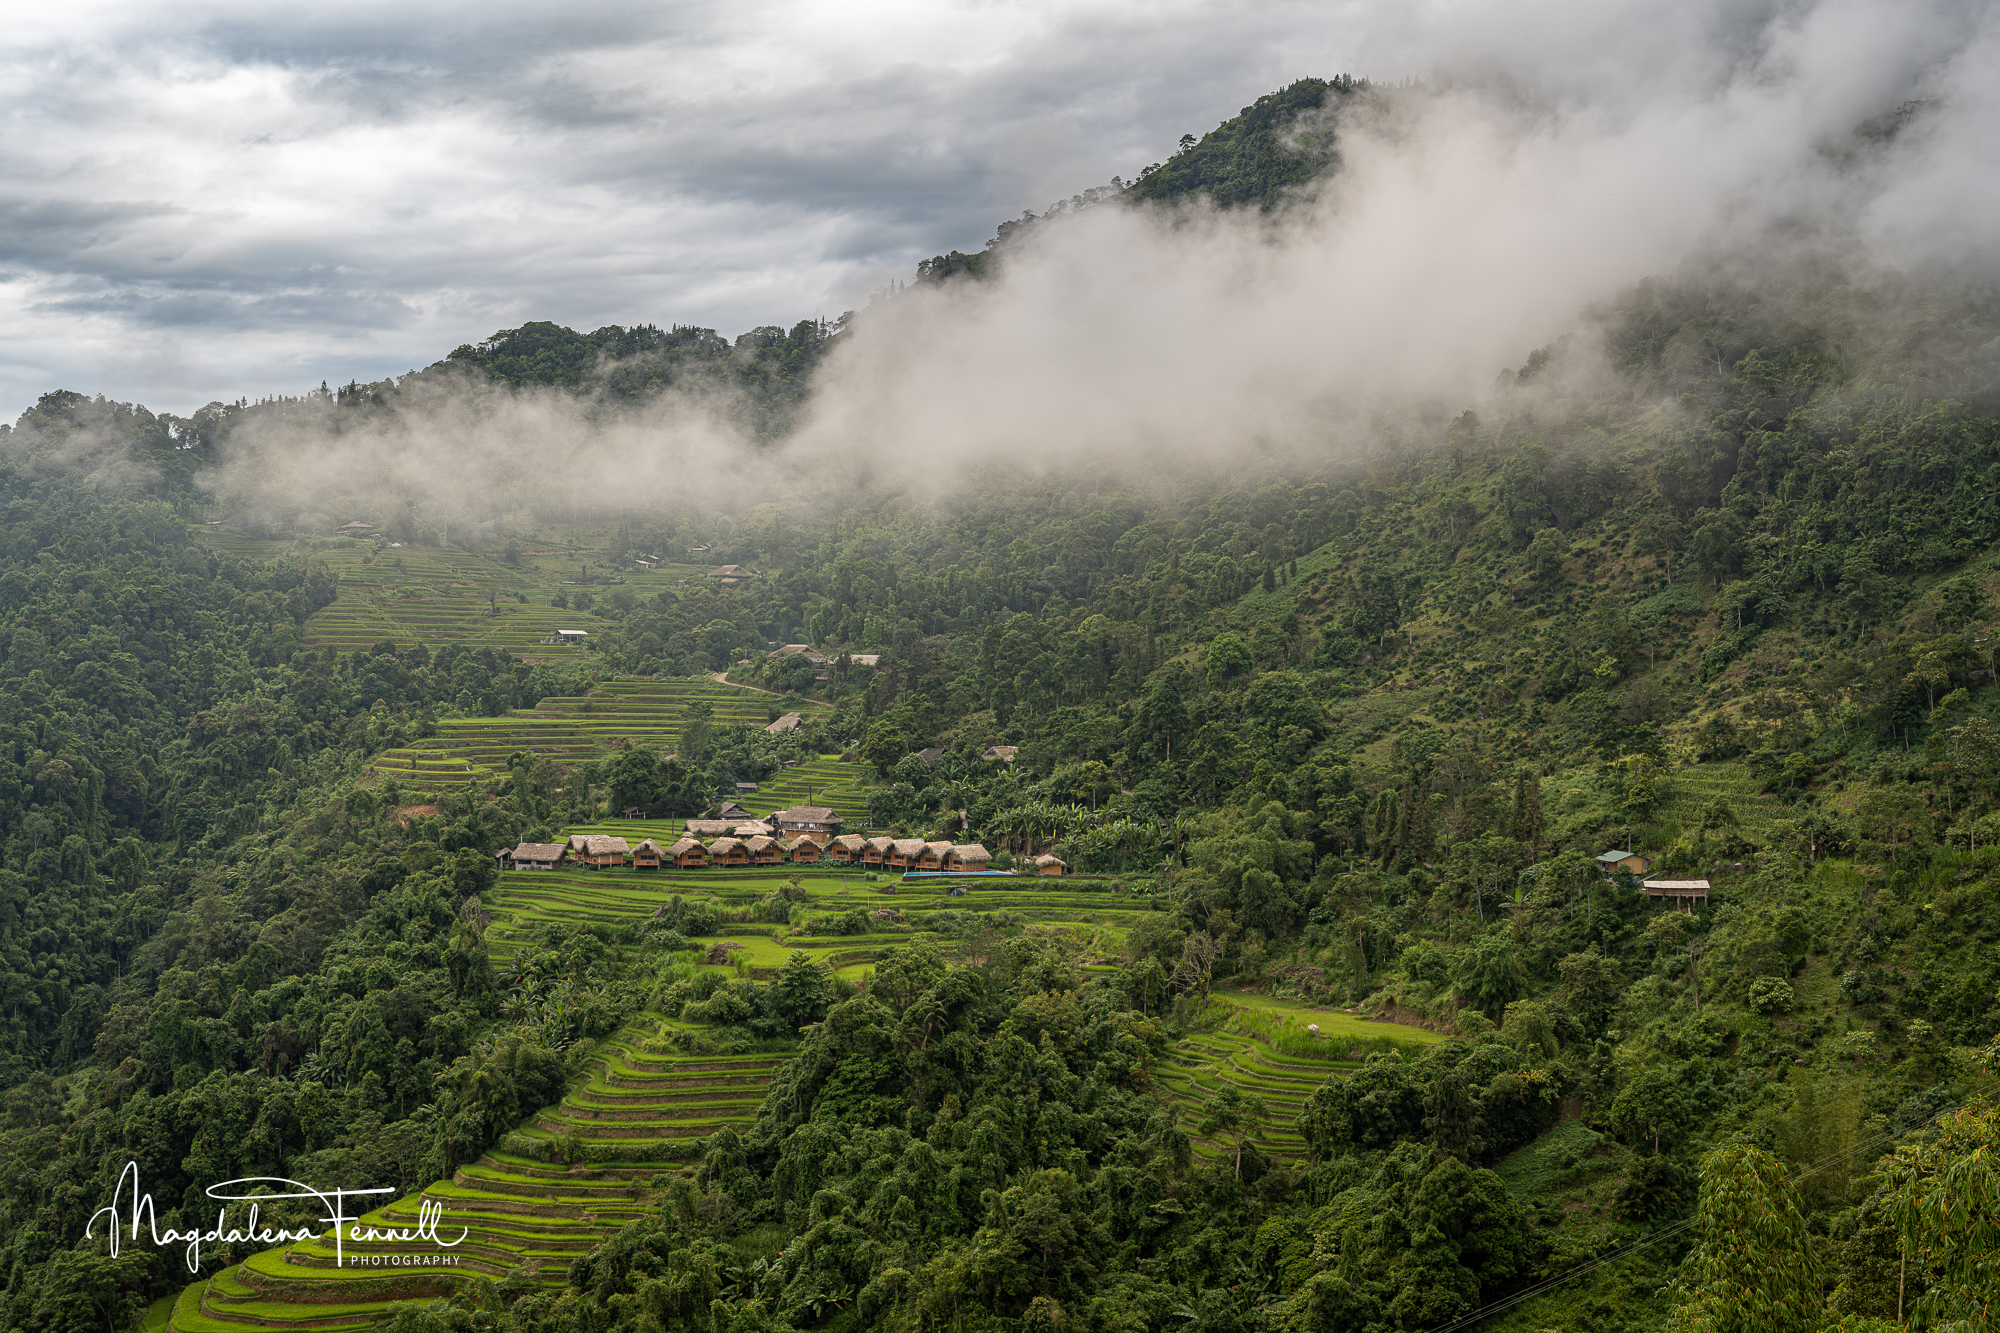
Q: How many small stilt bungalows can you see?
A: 12